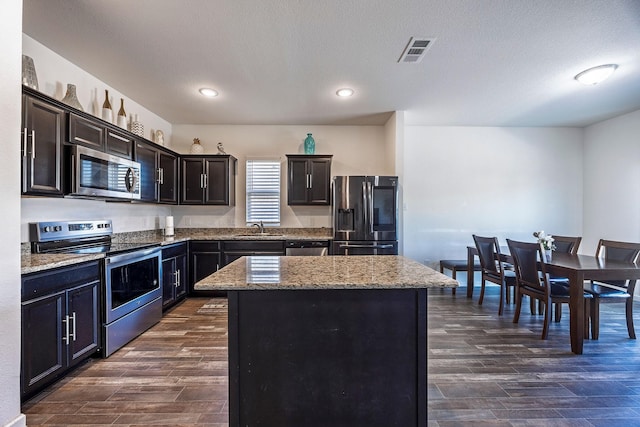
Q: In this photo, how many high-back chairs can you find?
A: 4